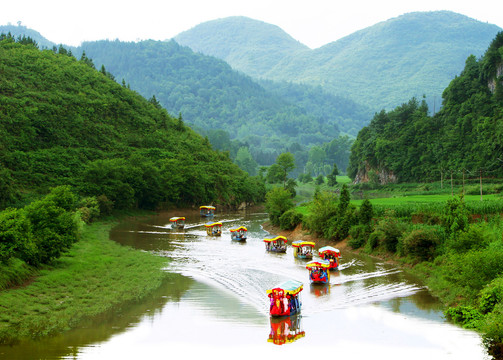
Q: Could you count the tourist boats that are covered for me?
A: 9